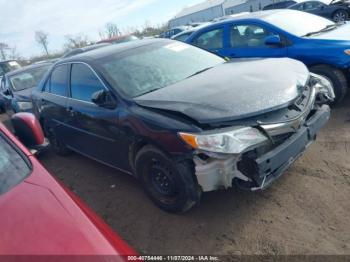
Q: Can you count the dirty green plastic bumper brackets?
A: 0